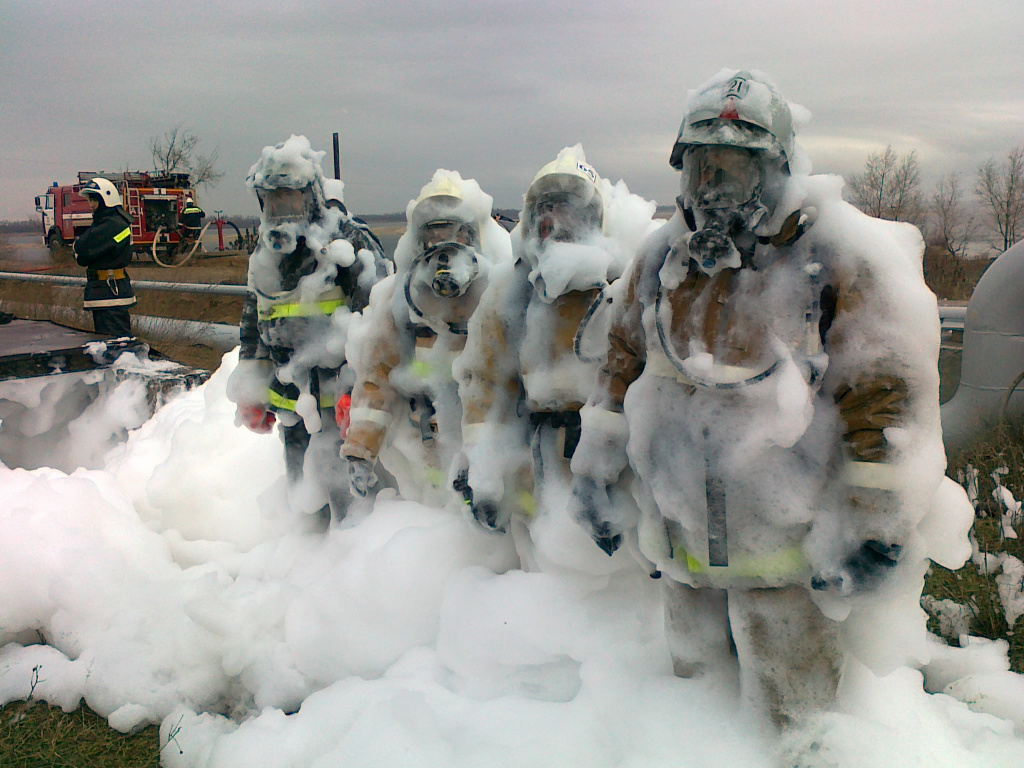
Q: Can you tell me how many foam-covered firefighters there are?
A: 4